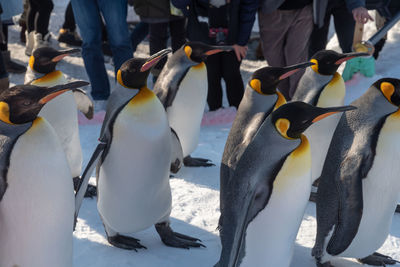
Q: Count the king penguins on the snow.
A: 8